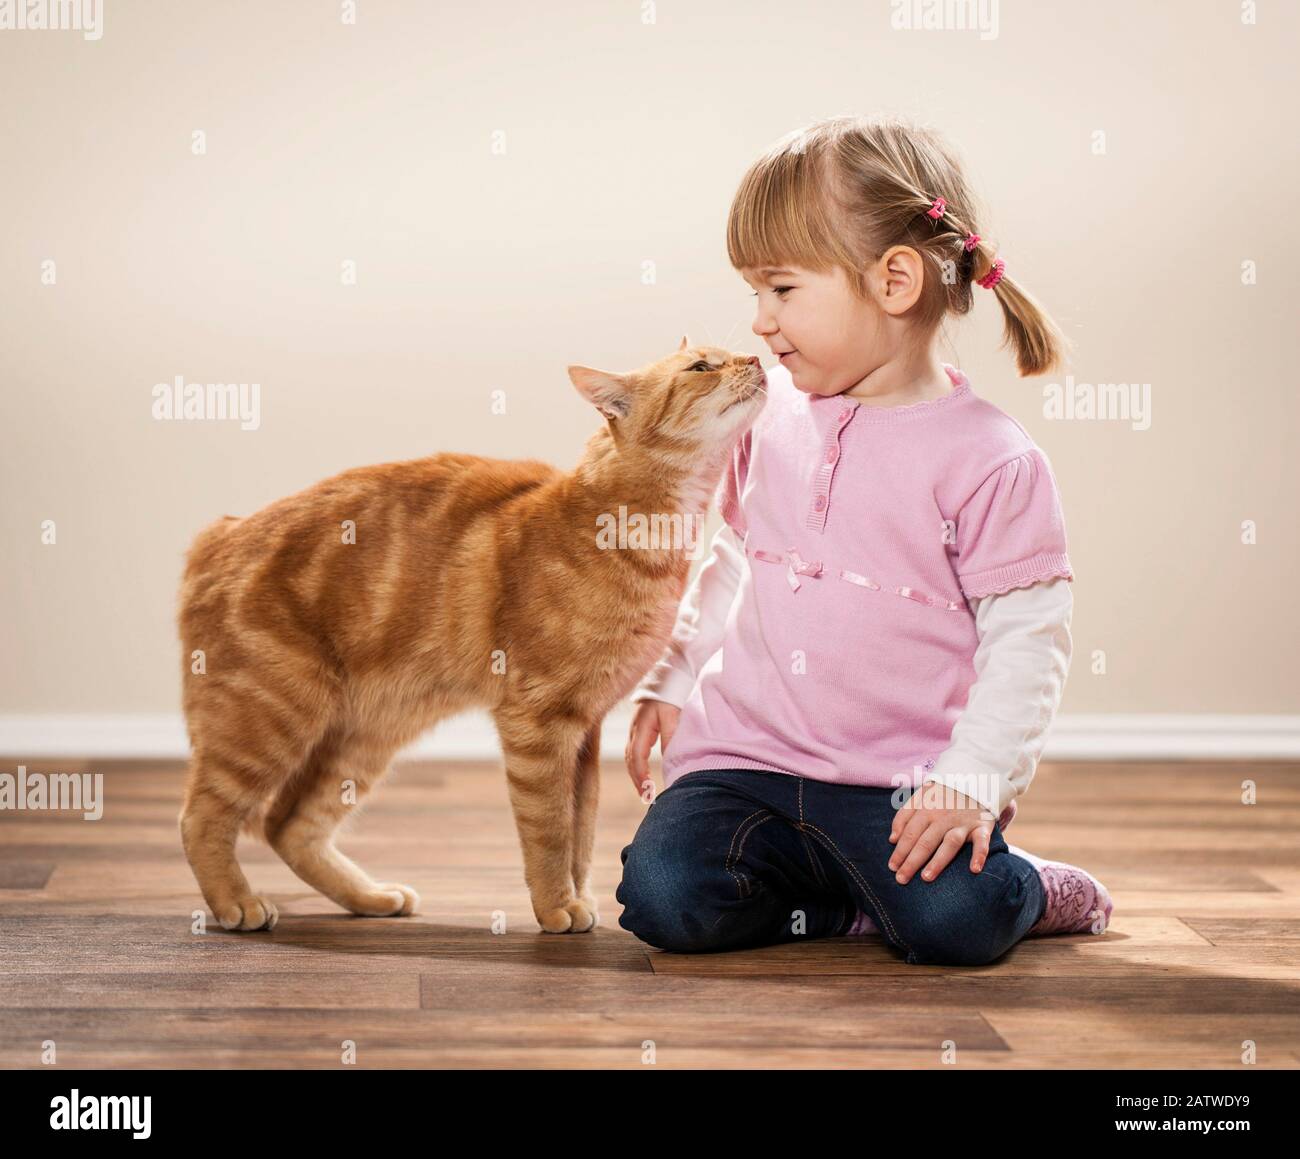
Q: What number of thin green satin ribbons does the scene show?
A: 0